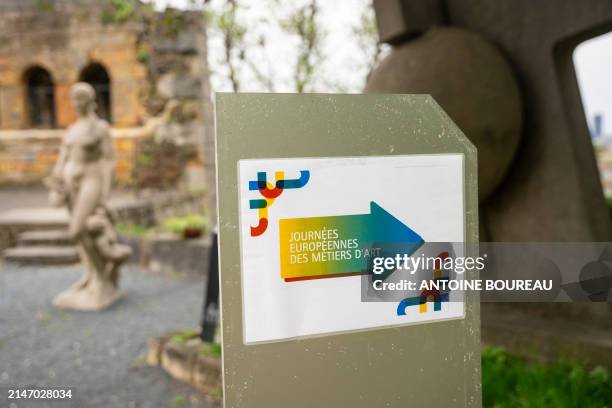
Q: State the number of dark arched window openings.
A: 2